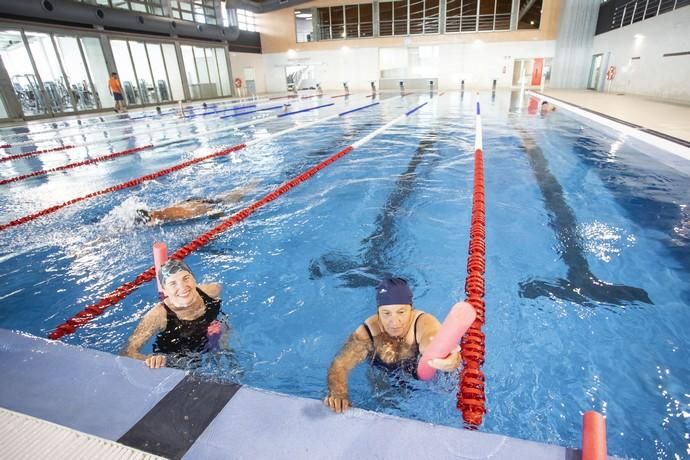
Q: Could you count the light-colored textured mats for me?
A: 1